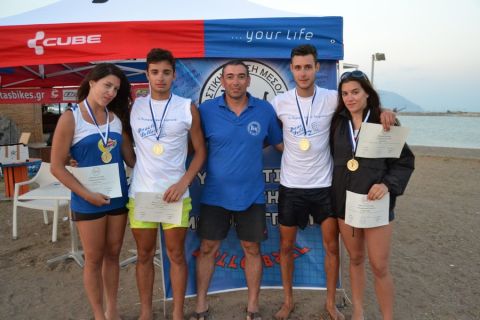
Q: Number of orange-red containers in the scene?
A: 1